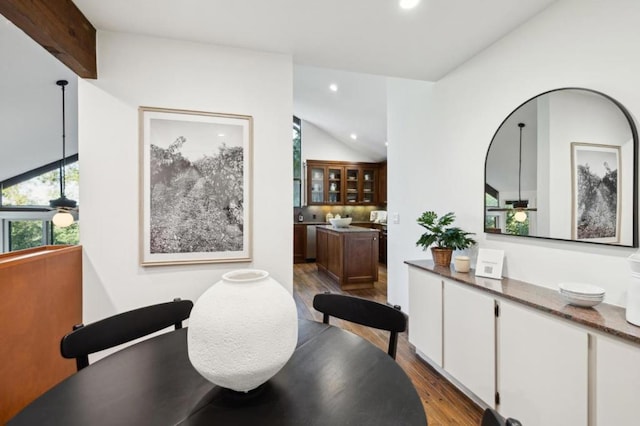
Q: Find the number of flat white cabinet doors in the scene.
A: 4